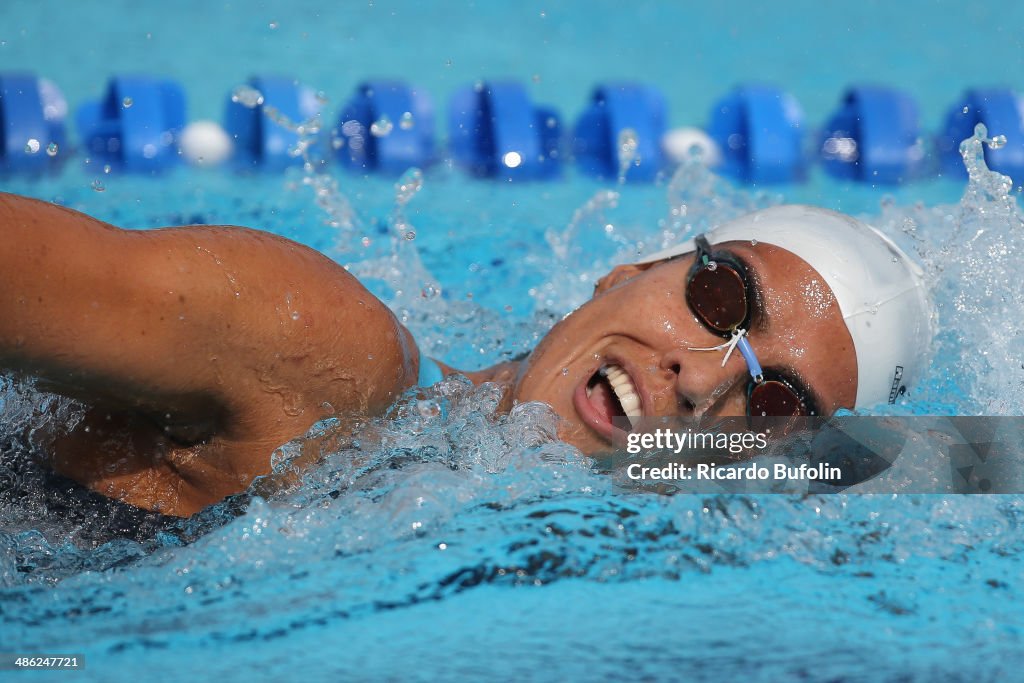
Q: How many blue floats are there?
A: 9